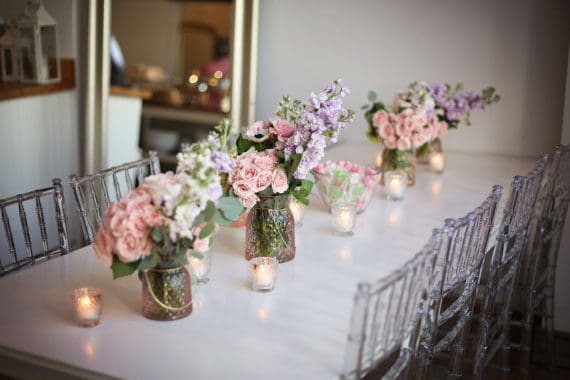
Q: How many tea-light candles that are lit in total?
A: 8